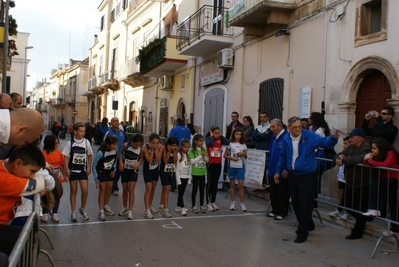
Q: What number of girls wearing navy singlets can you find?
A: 5